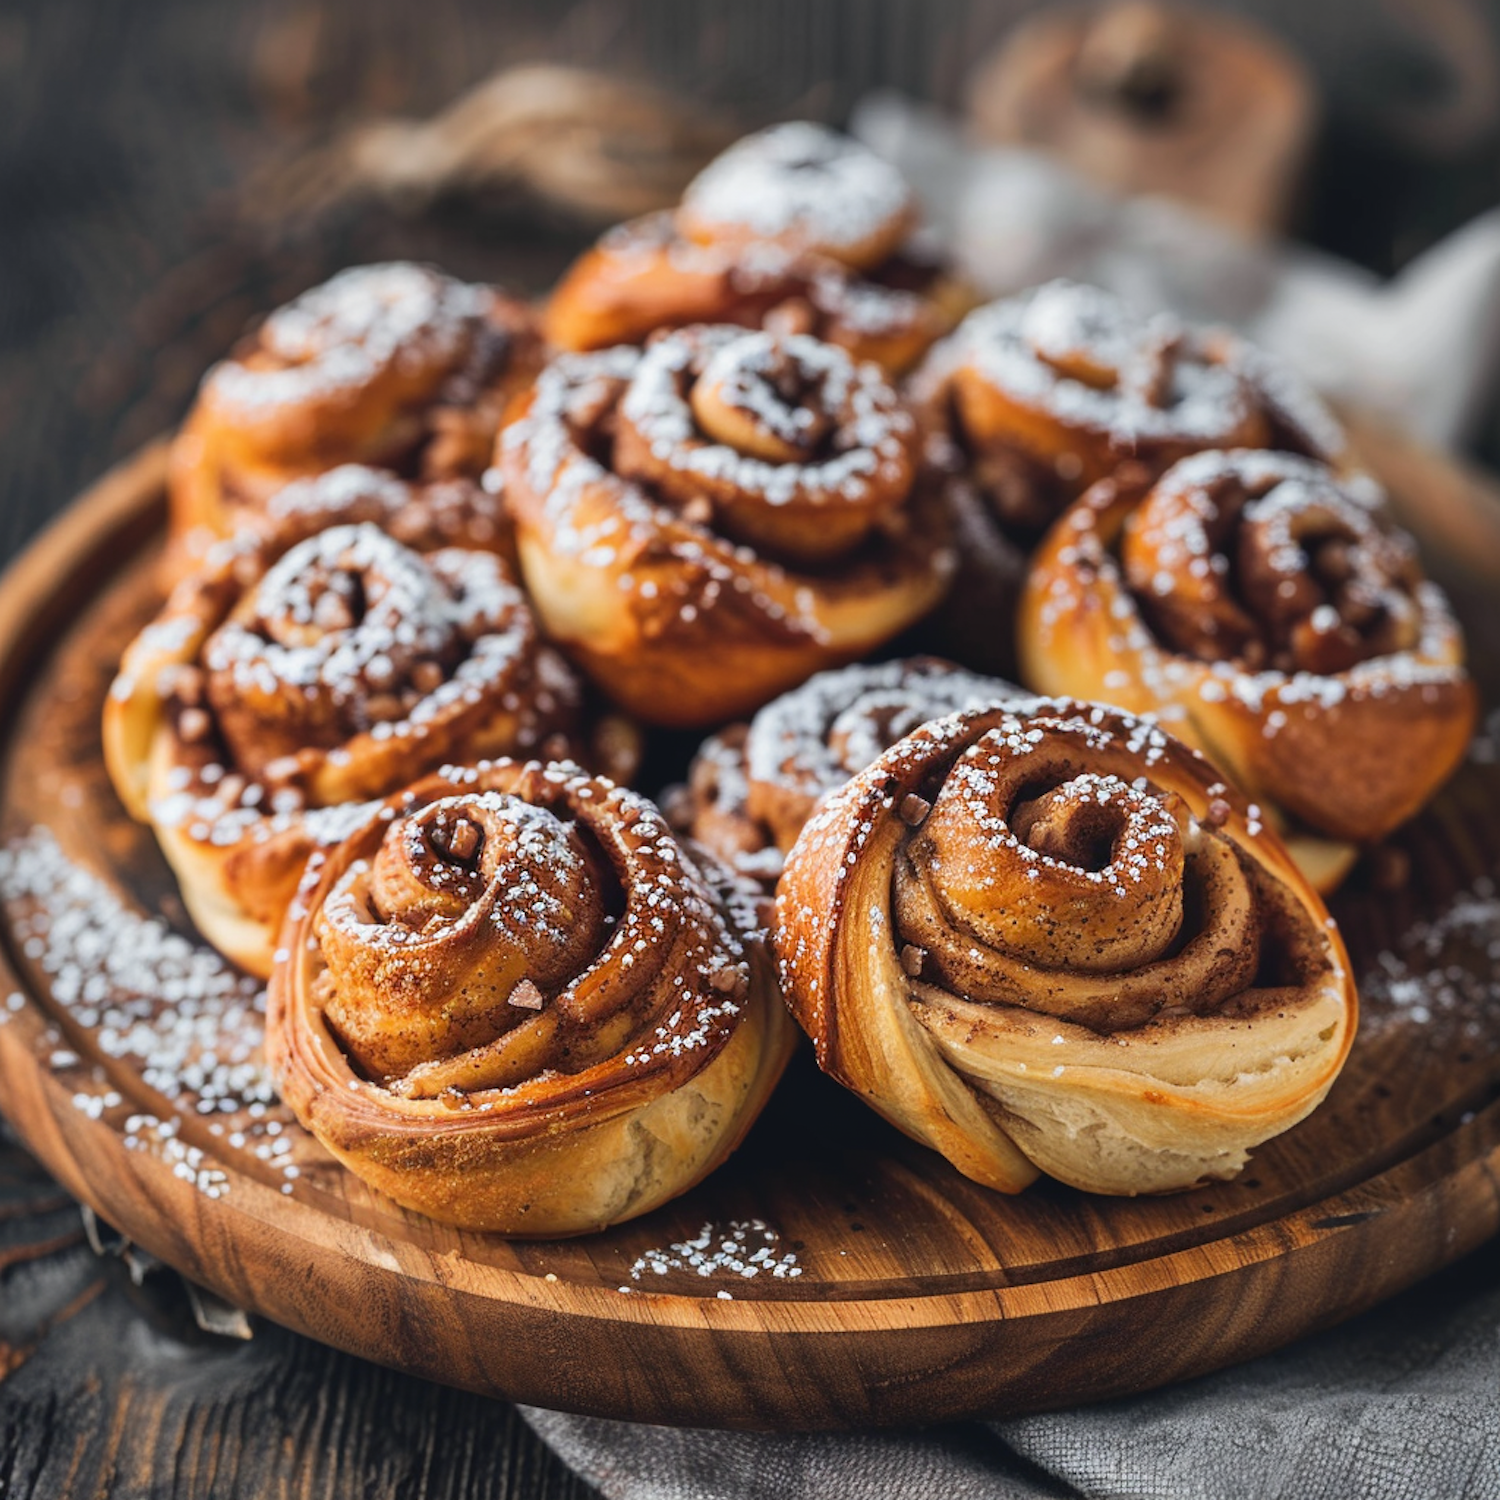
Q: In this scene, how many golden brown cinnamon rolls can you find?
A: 9